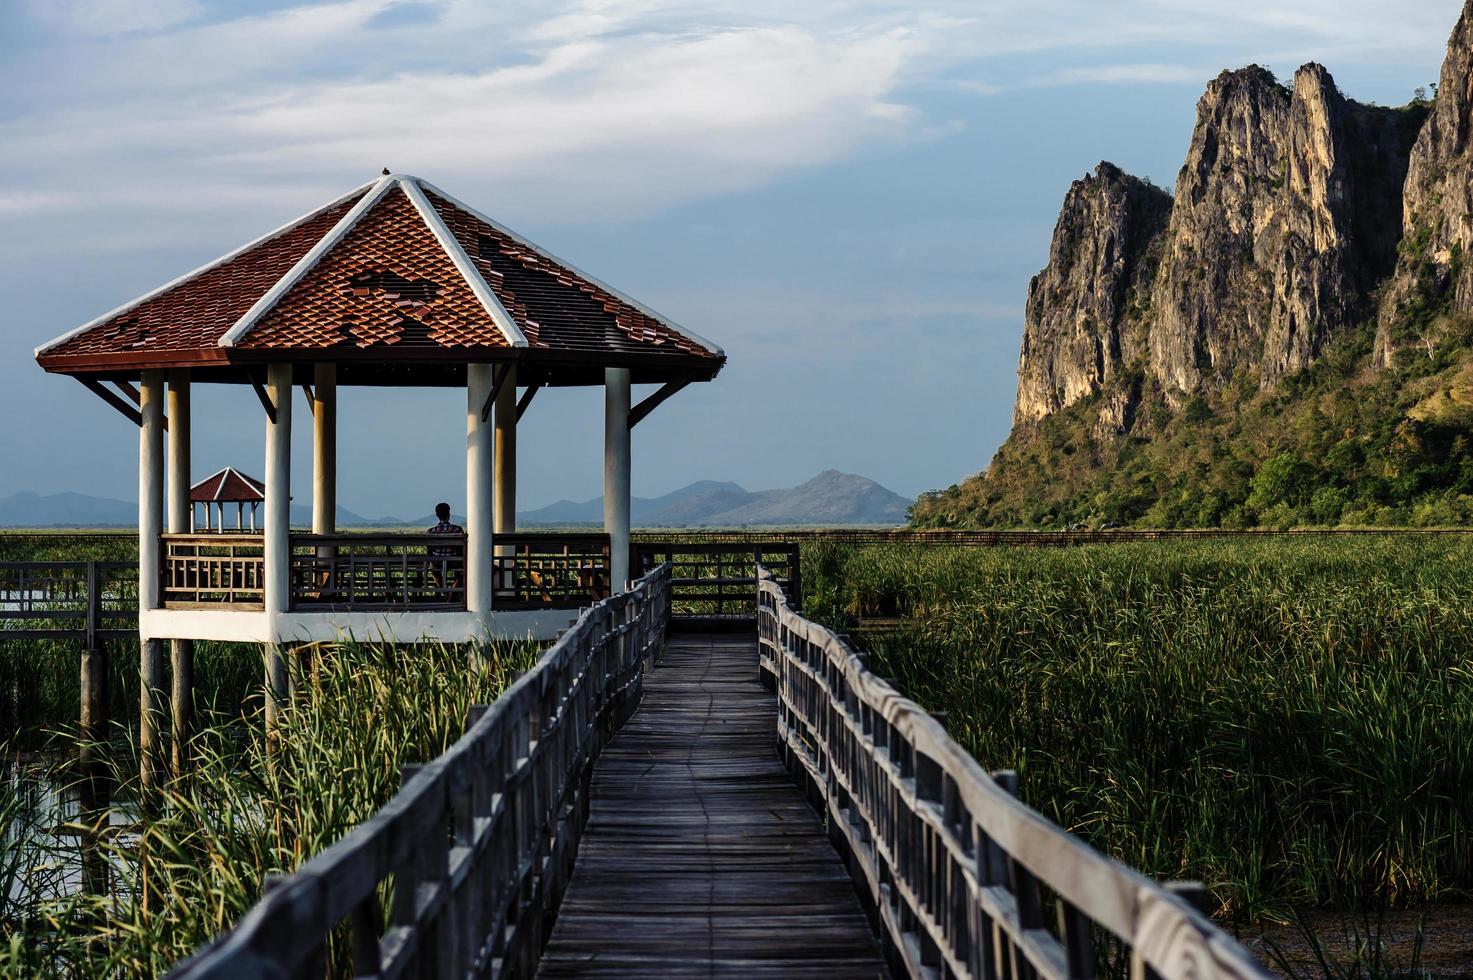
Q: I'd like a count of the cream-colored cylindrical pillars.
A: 7